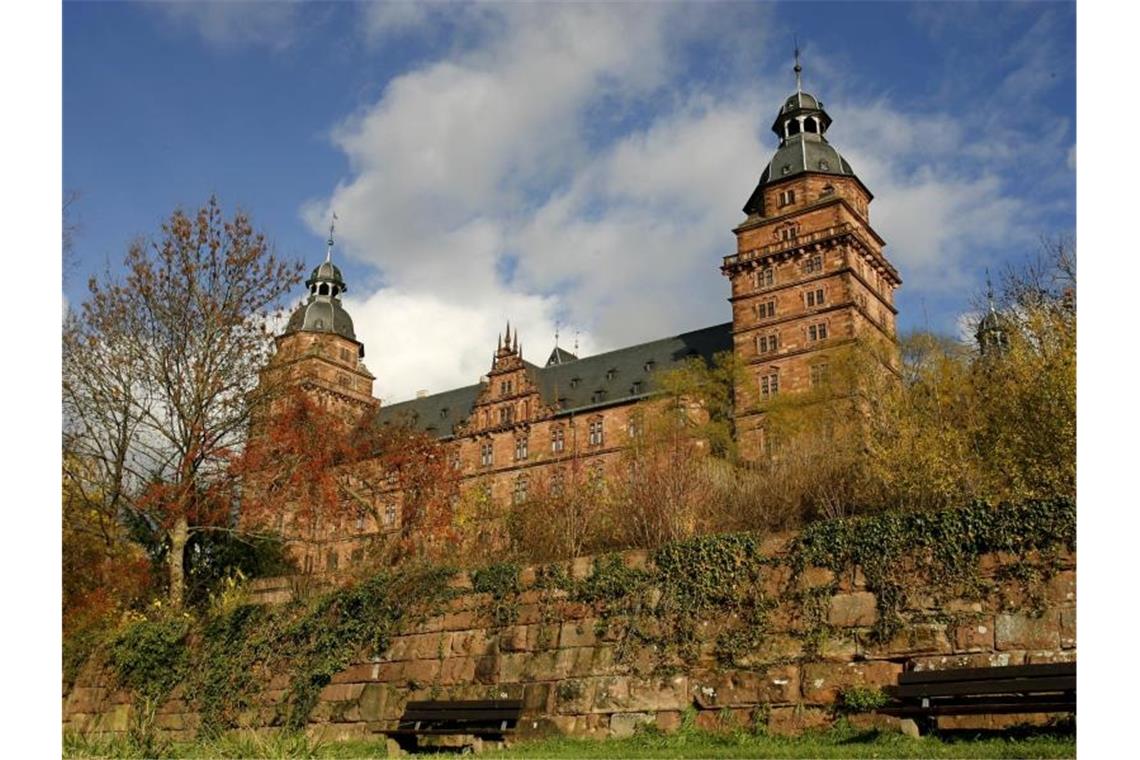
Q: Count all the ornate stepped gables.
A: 1